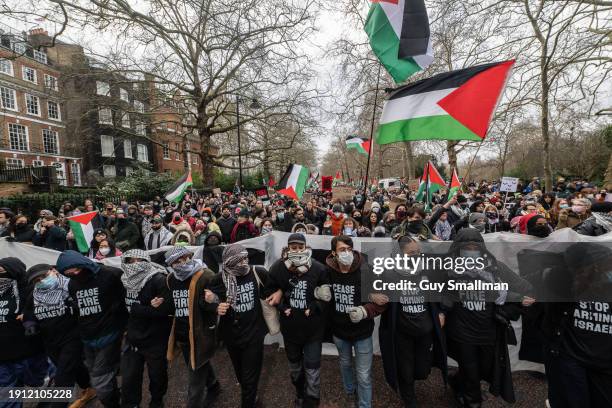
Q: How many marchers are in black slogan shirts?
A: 11